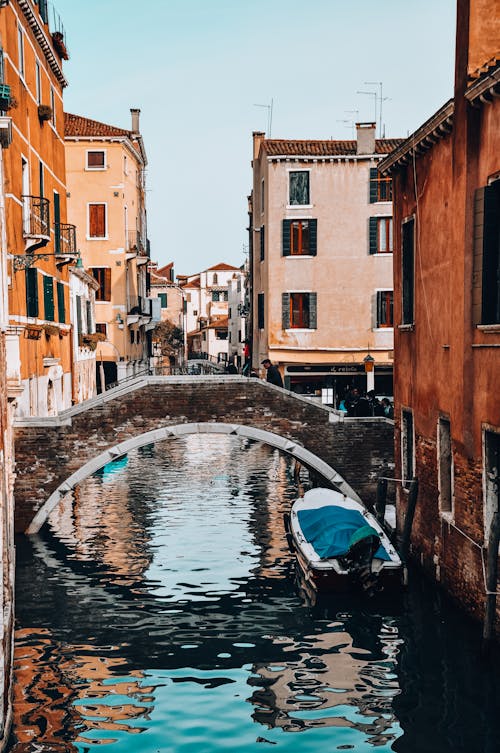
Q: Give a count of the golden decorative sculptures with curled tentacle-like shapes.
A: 0